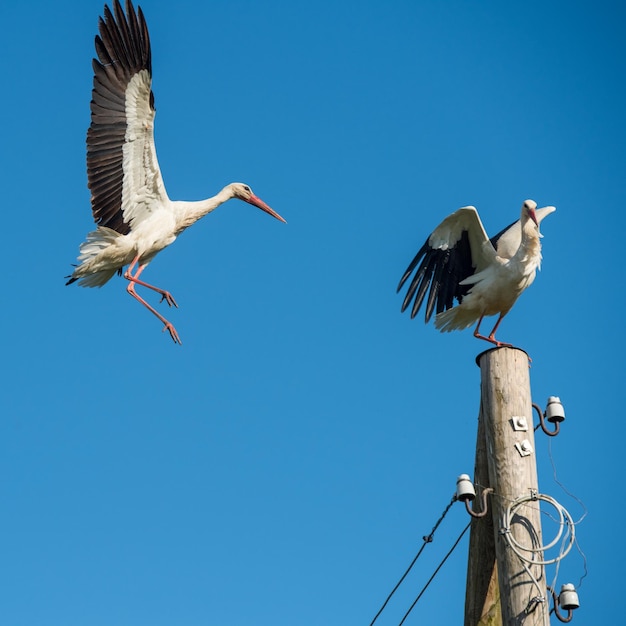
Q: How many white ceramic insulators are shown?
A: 3